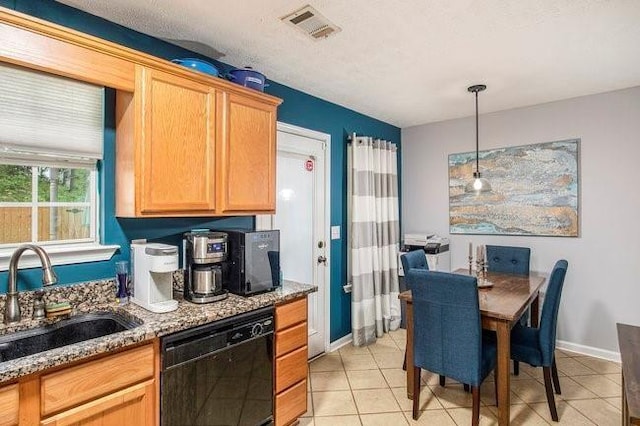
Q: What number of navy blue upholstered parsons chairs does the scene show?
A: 4